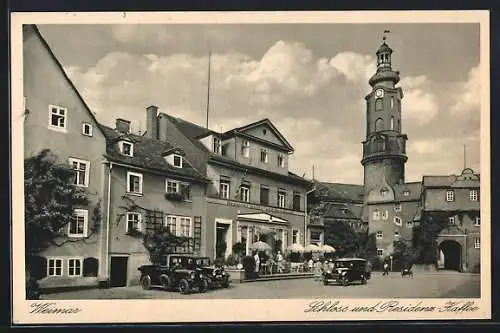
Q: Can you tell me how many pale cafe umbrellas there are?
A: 4